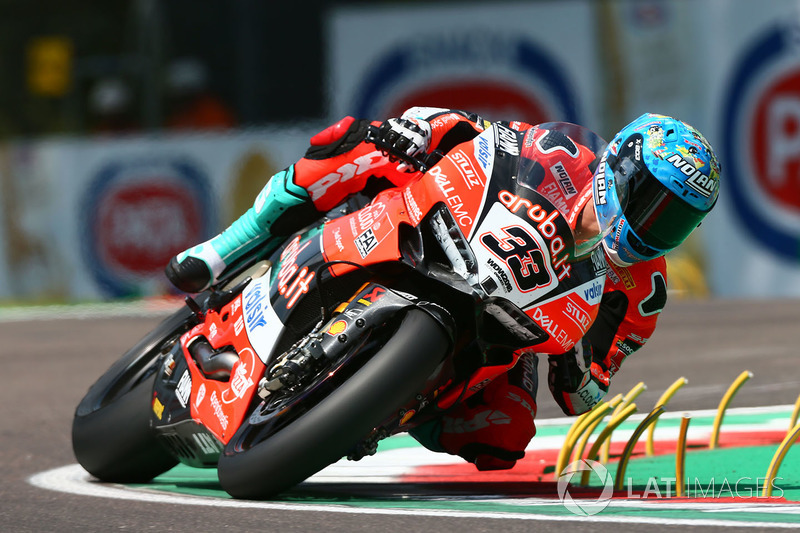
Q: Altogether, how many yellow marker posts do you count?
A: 11